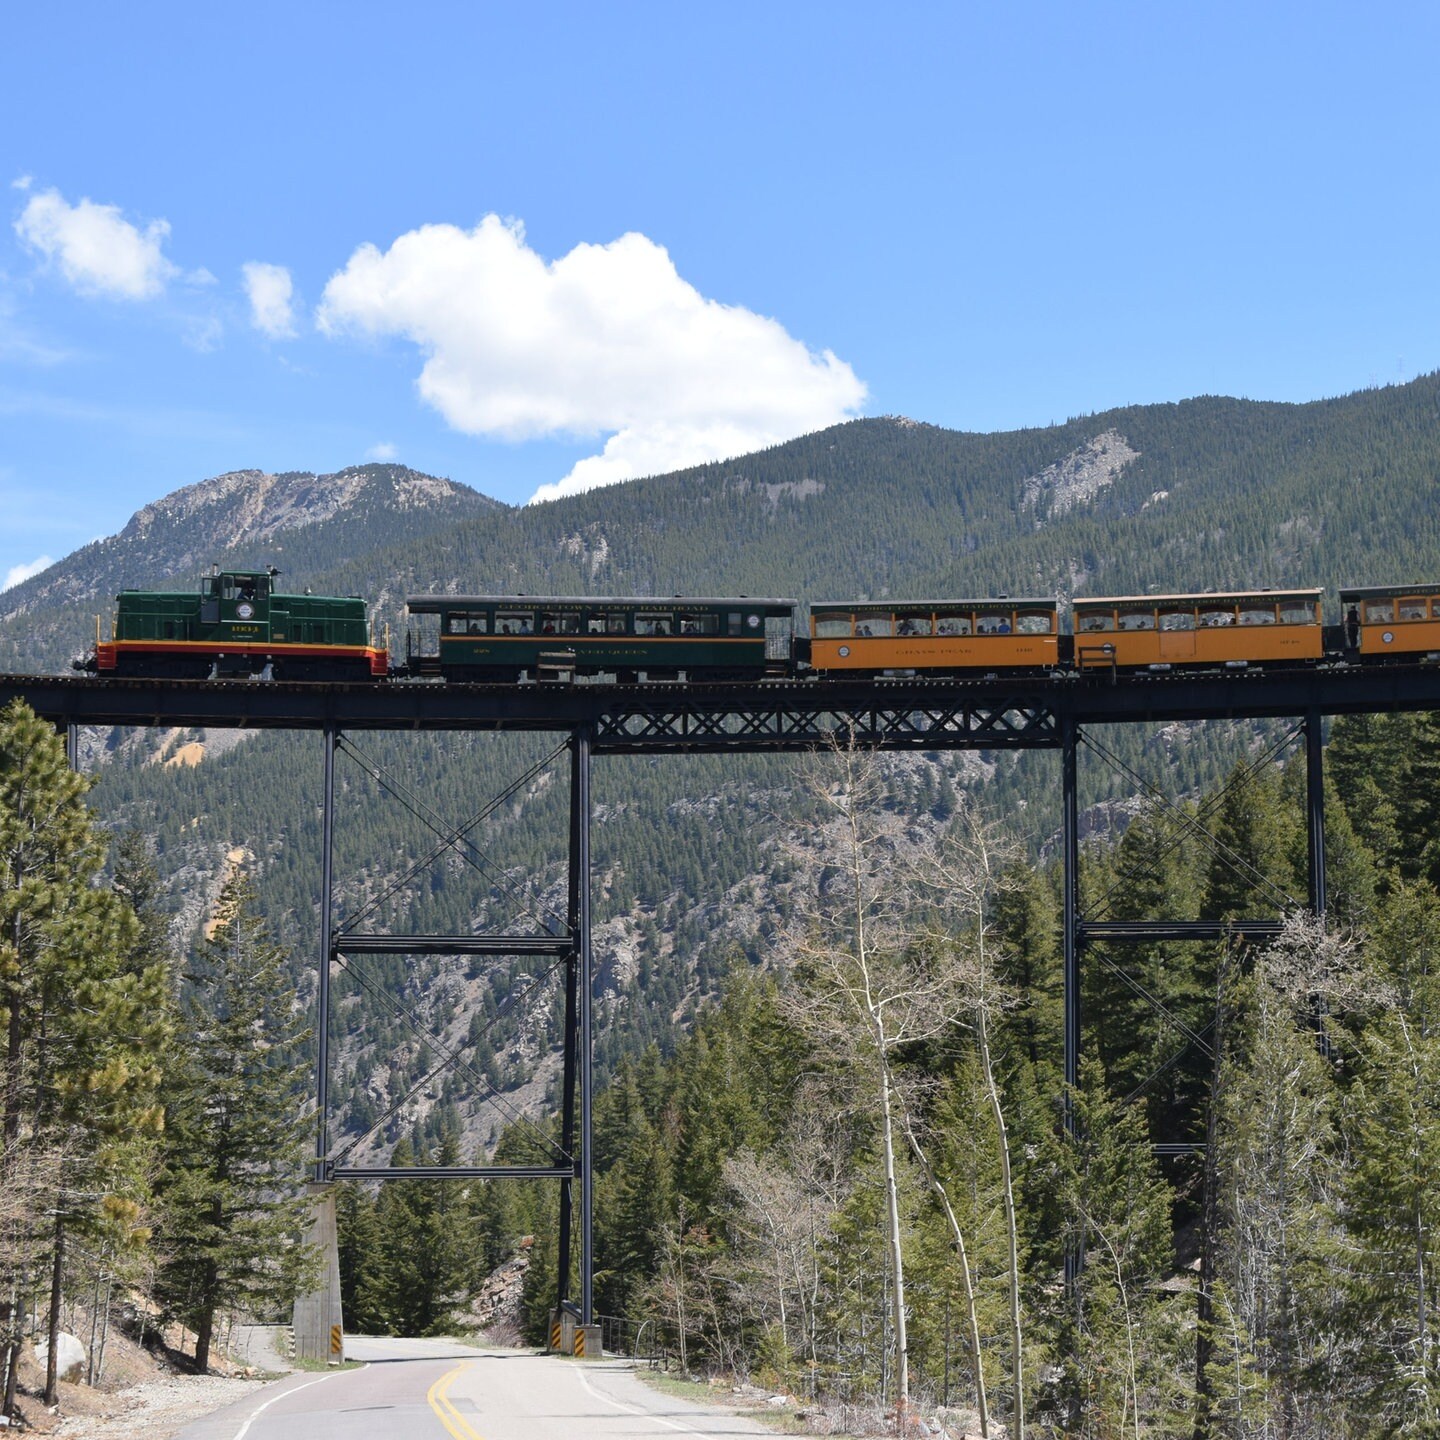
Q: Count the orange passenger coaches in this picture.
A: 3